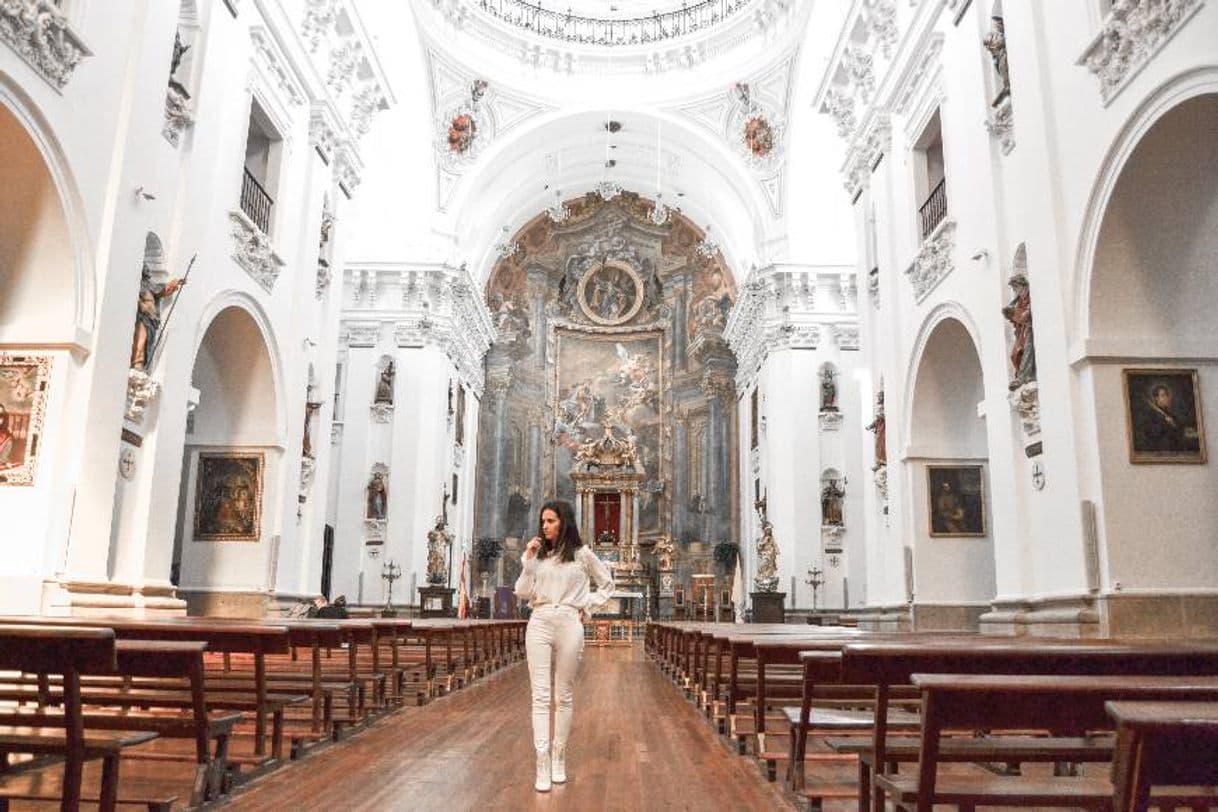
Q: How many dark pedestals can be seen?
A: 2